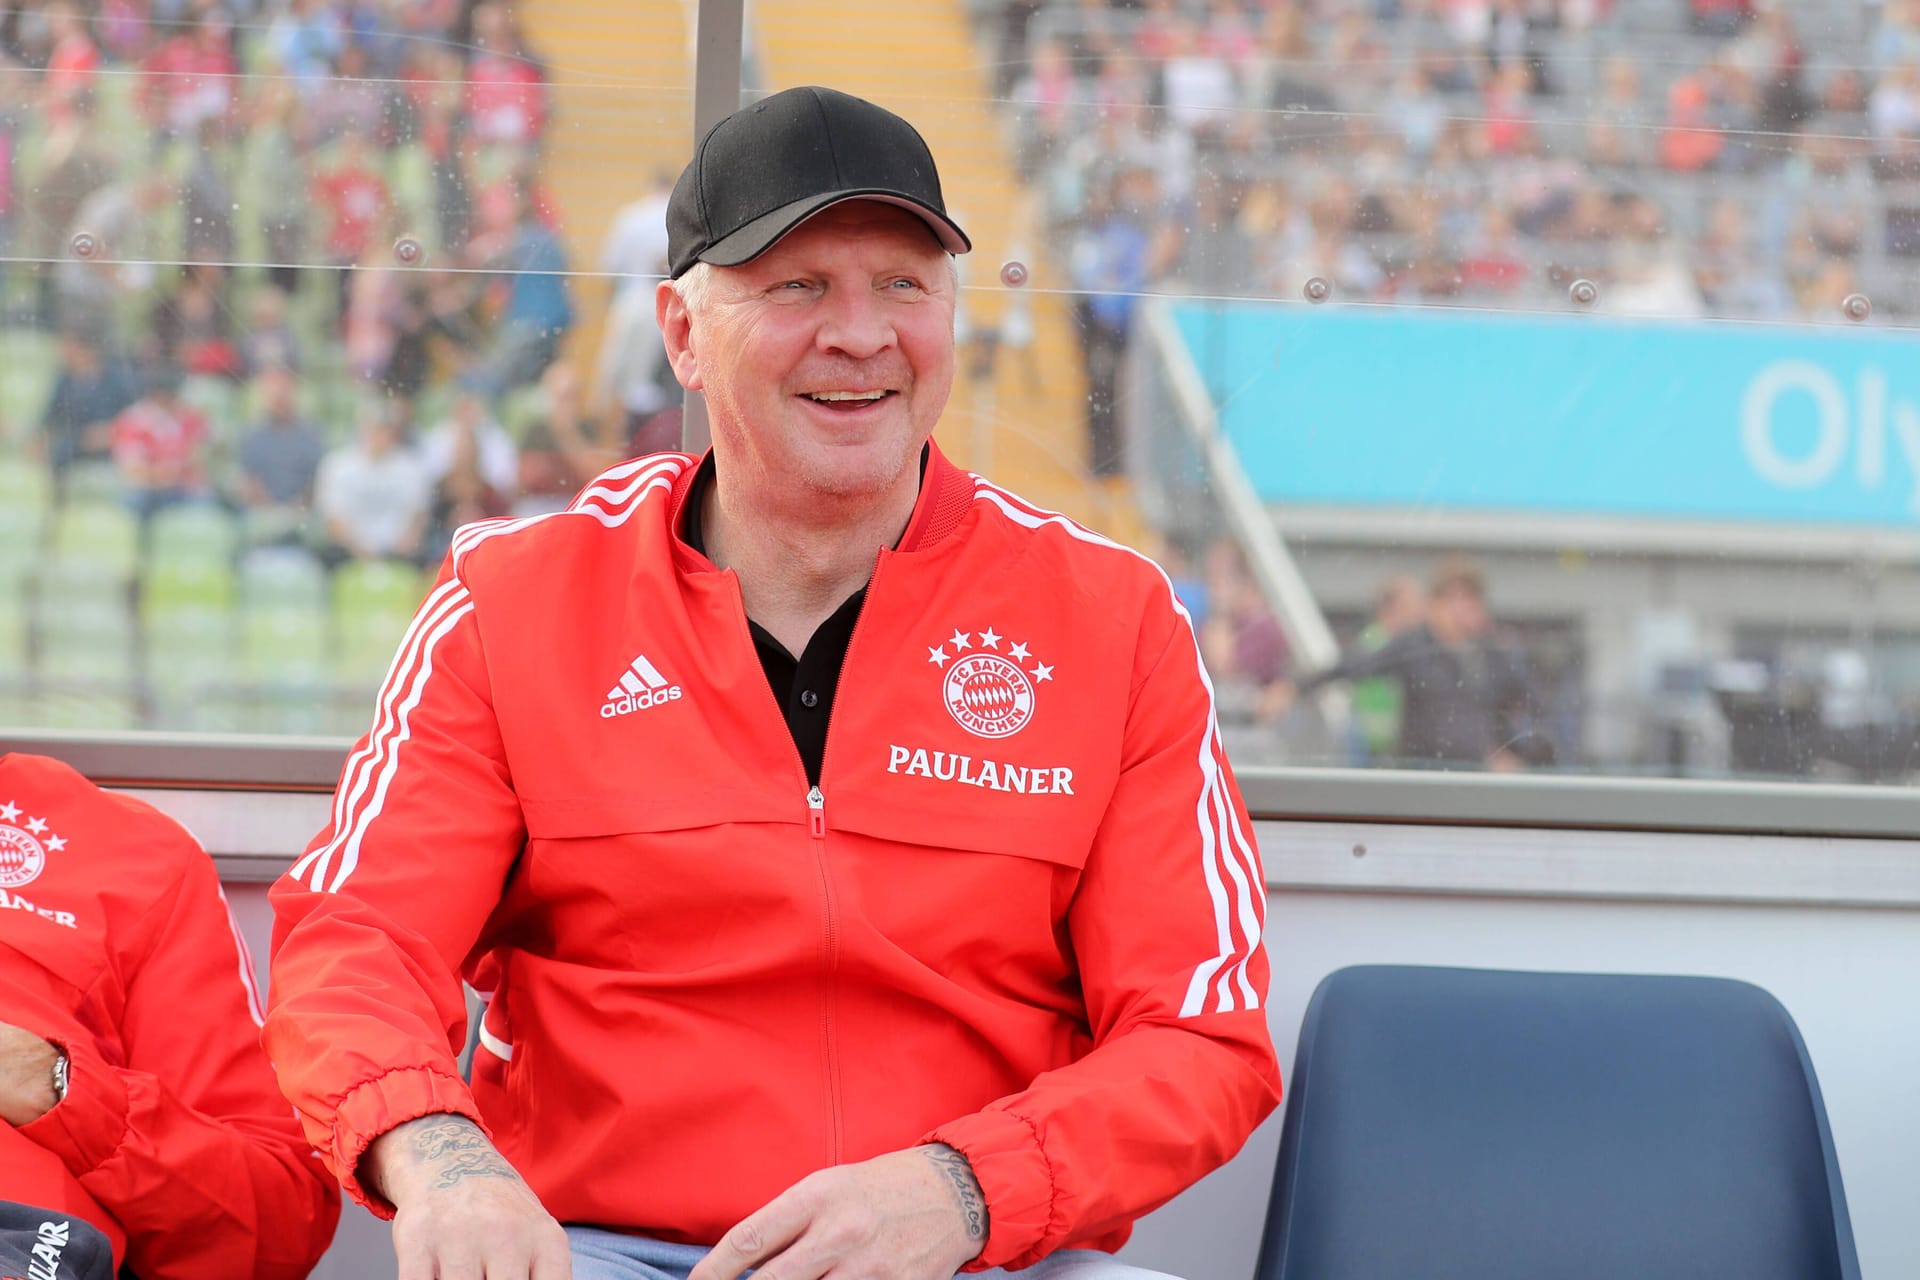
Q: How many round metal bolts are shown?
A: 6